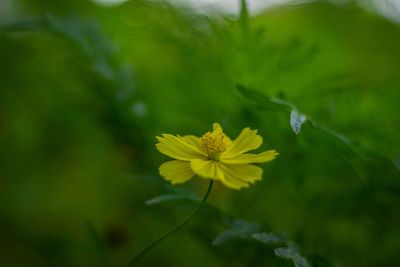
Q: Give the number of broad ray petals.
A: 8